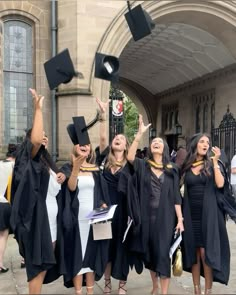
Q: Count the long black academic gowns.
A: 5